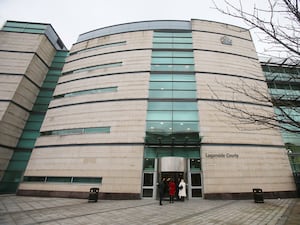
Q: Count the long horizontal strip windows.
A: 5